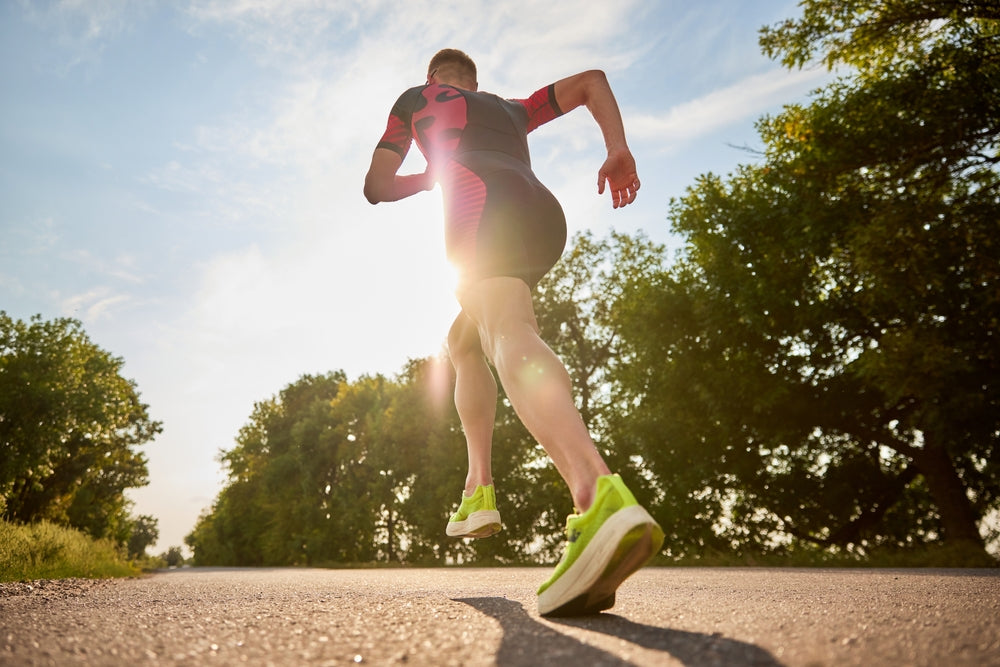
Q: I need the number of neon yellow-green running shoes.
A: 2